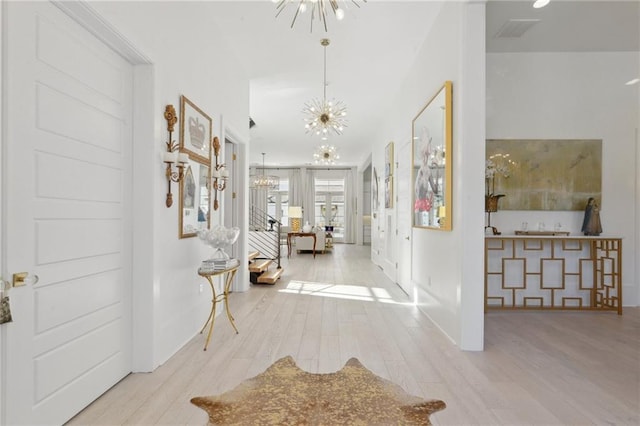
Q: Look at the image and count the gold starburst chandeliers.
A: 3